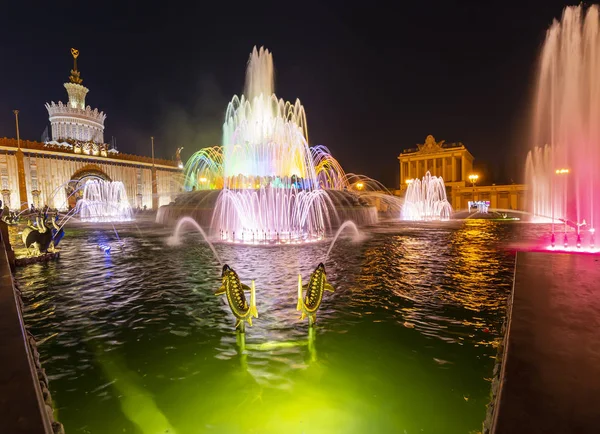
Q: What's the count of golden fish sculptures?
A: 2